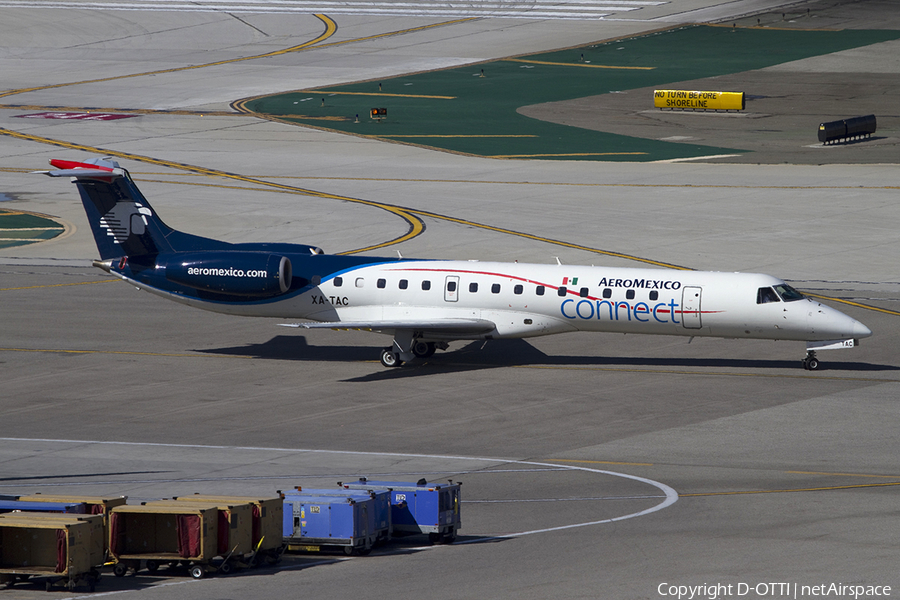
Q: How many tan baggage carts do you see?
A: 6